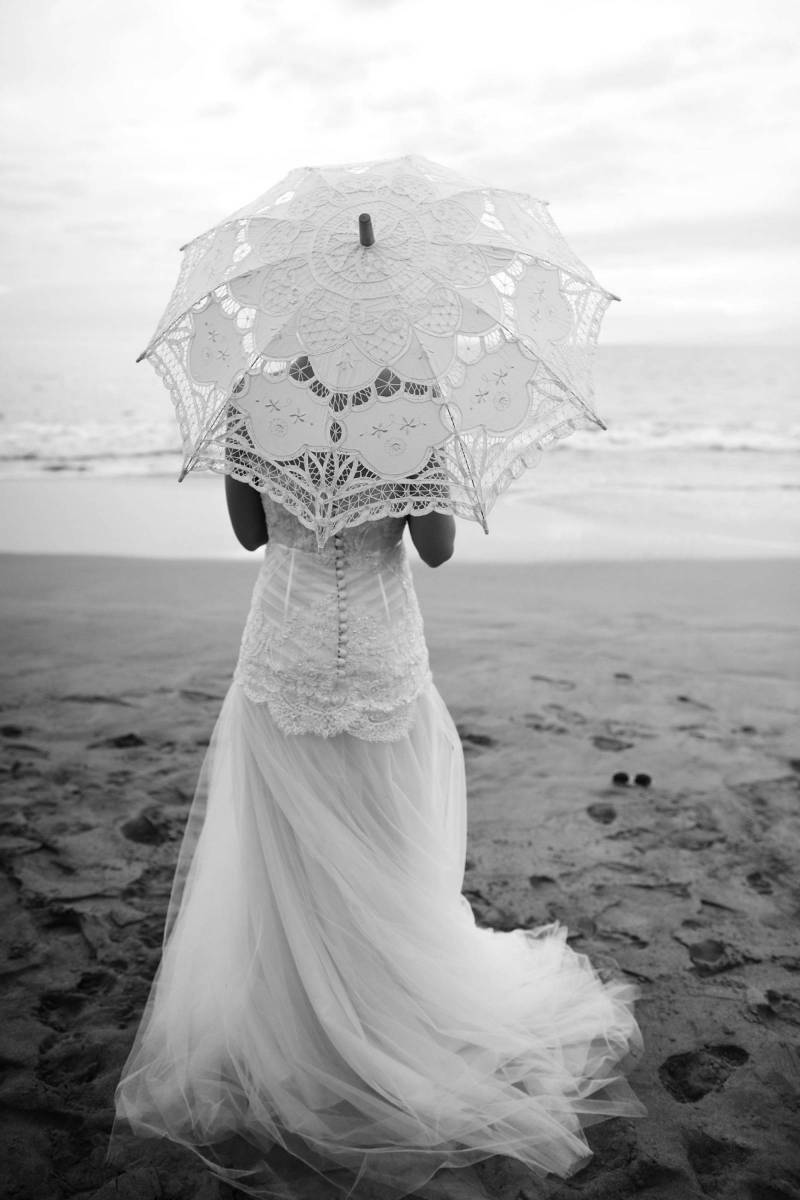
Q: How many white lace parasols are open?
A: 1